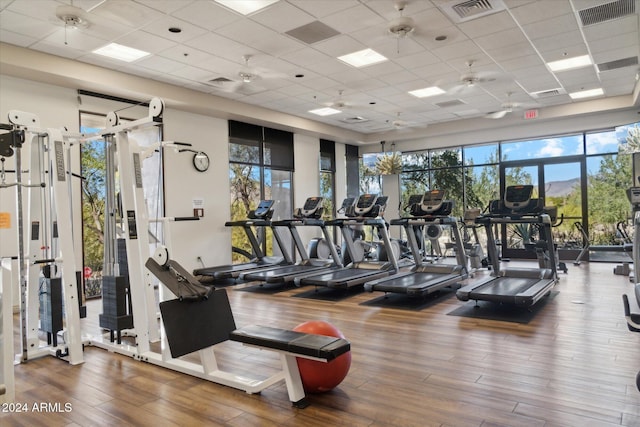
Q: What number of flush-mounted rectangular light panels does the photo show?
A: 7